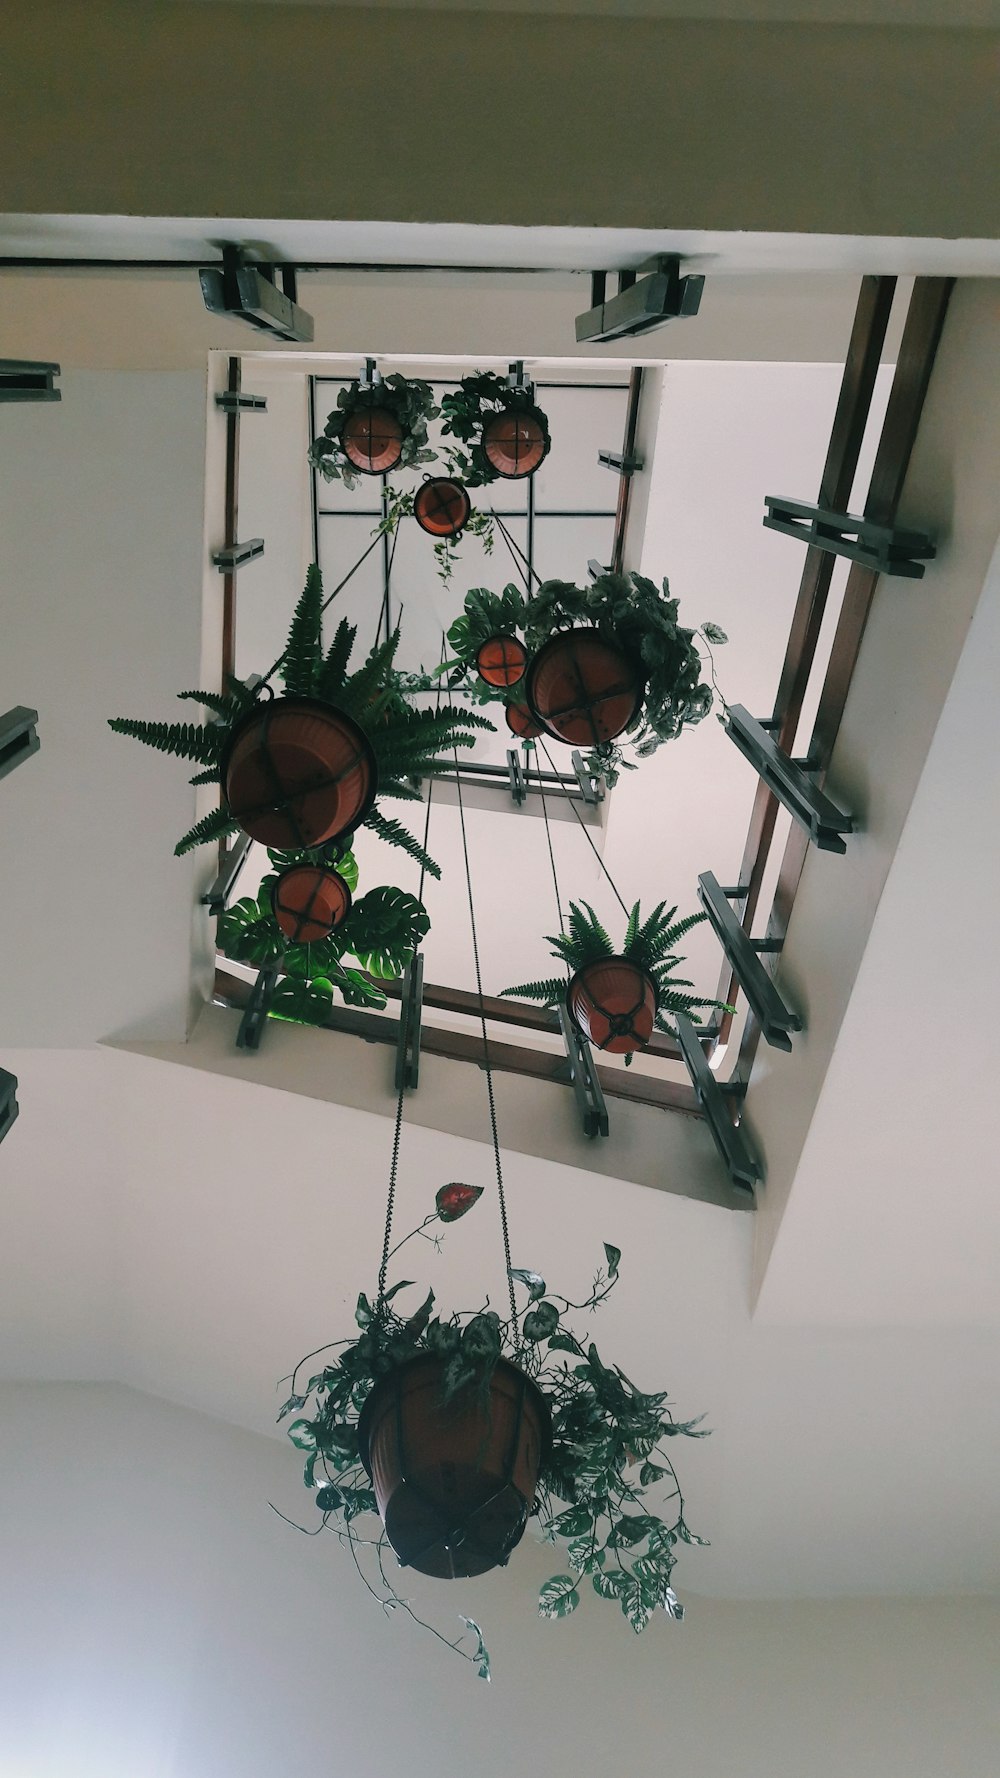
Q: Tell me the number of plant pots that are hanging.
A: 10